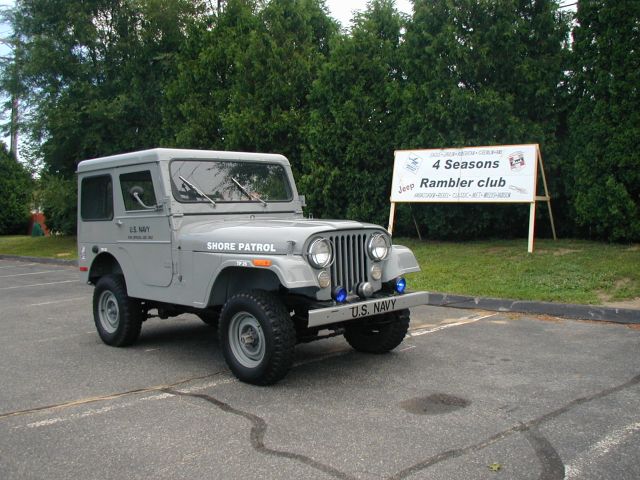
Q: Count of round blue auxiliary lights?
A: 2